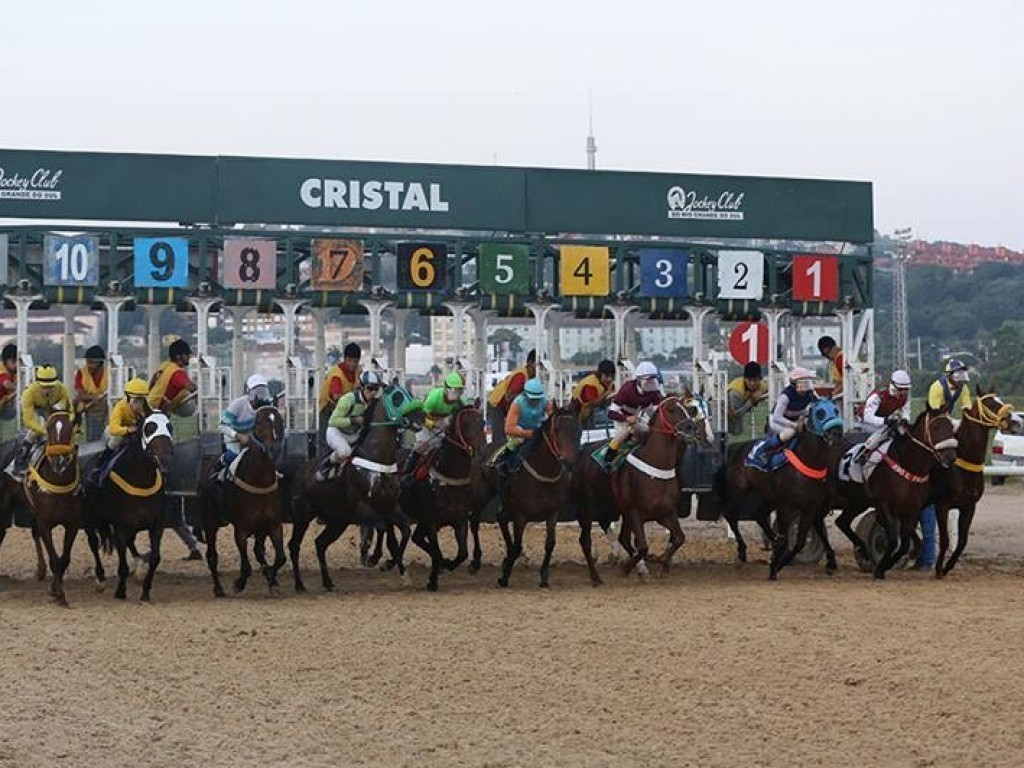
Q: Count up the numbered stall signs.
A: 10